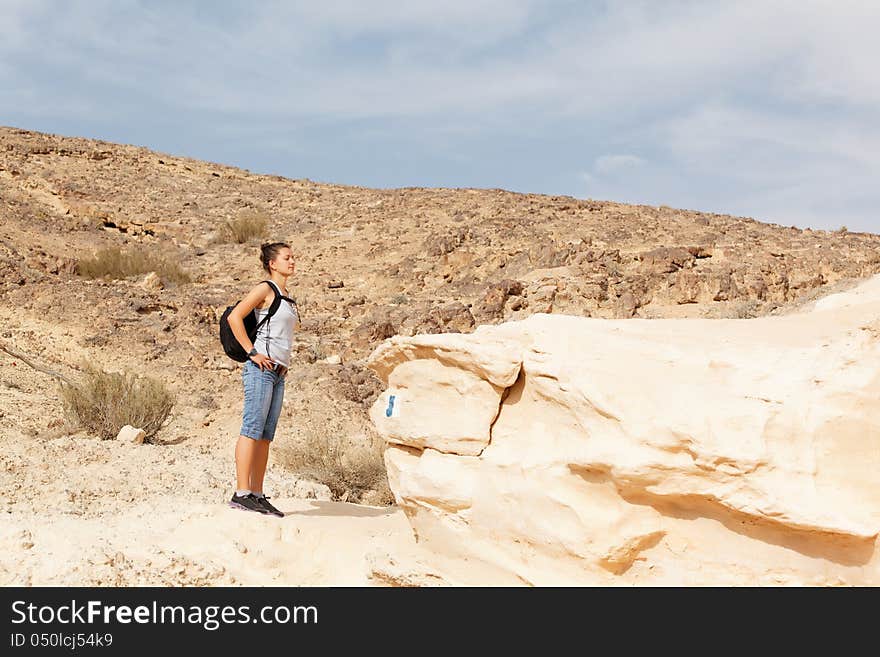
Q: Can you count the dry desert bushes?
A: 4